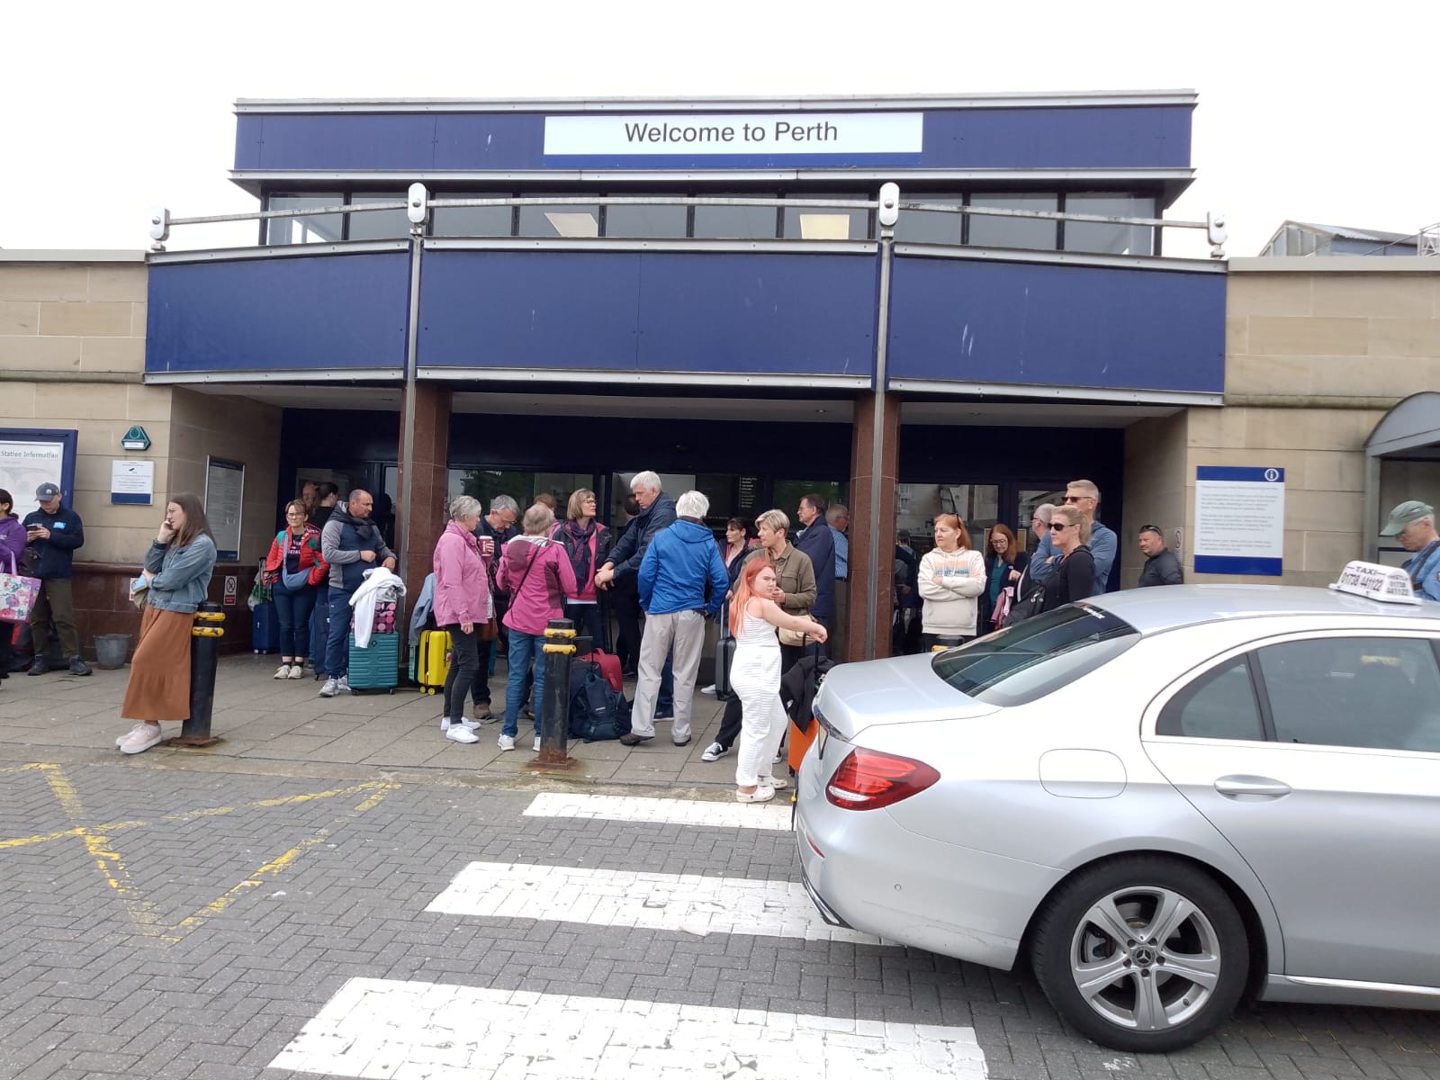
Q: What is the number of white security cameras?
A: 4